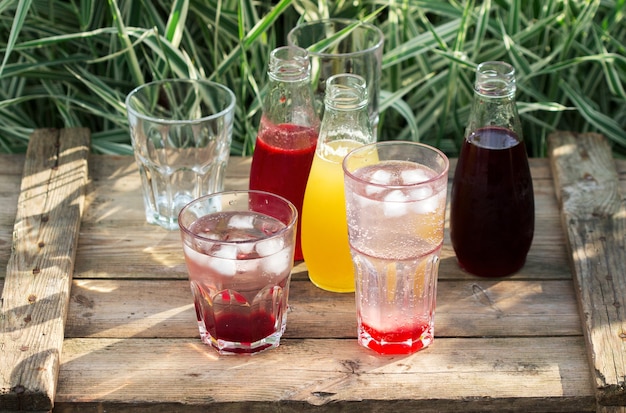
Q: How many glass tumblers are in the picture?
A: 4